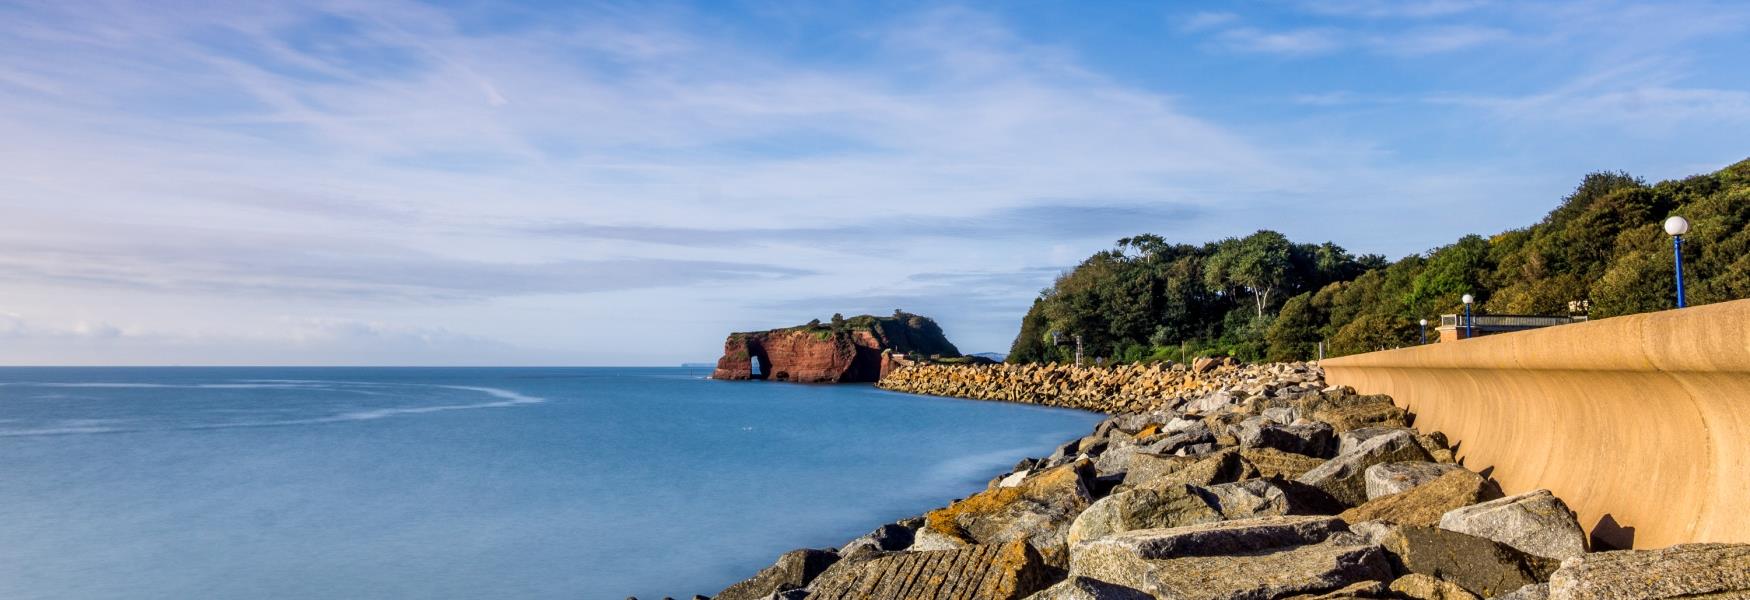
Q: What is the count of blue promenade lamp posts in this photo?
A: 3